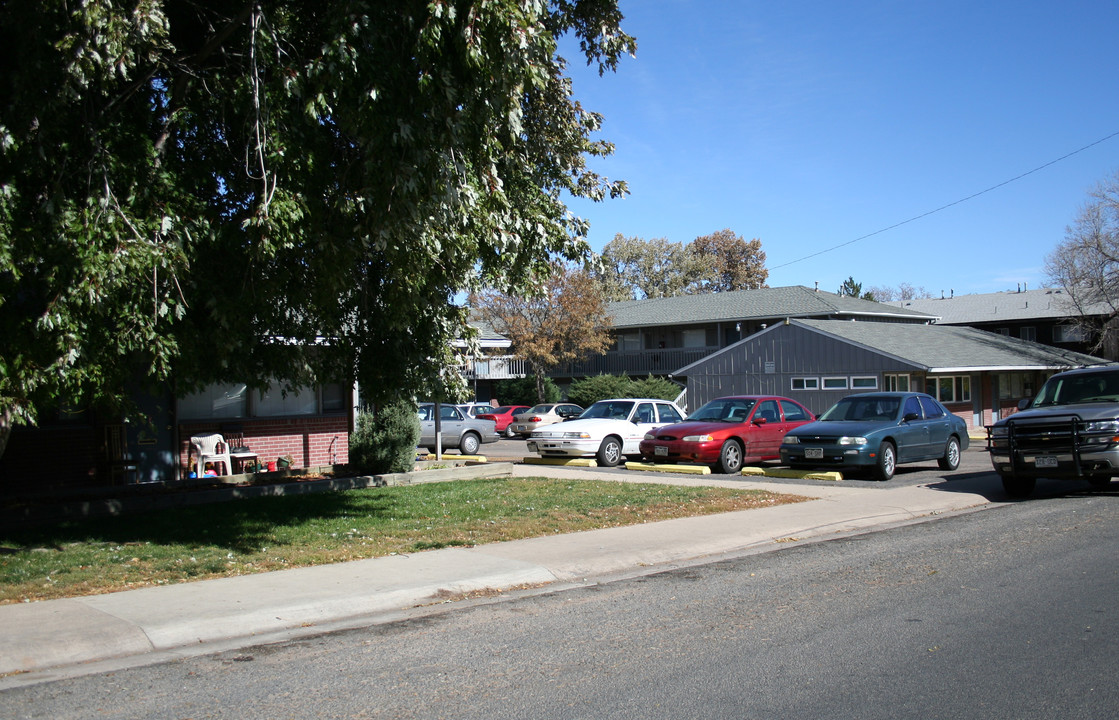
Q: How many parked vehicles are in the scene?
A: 8